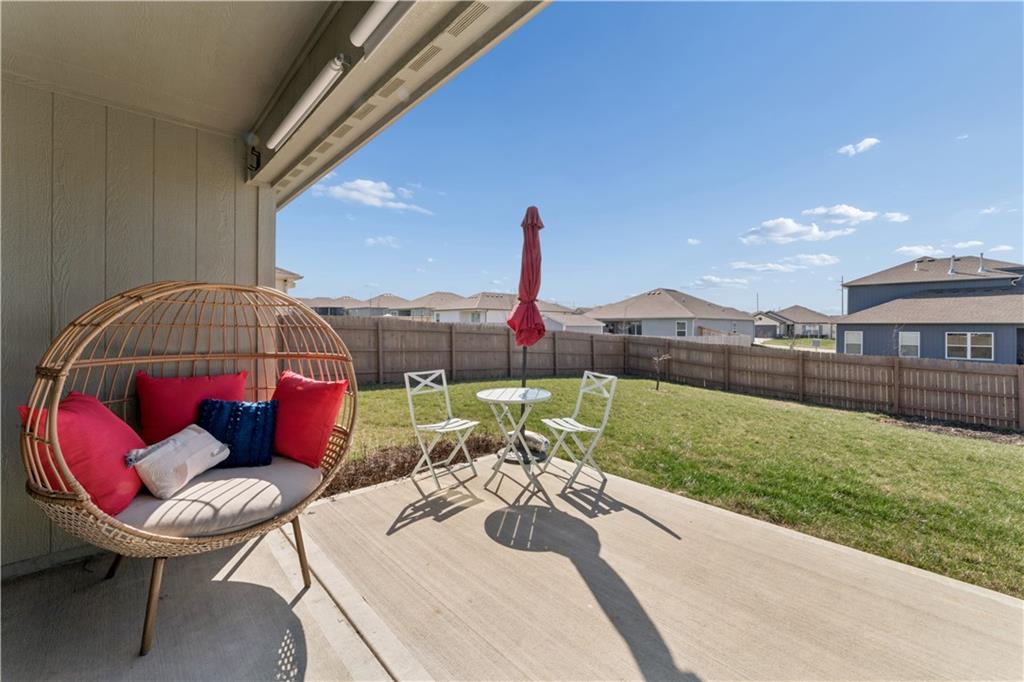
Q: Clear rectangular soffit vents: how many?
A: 9